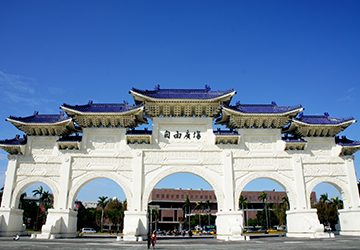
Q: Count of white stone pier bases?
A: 6